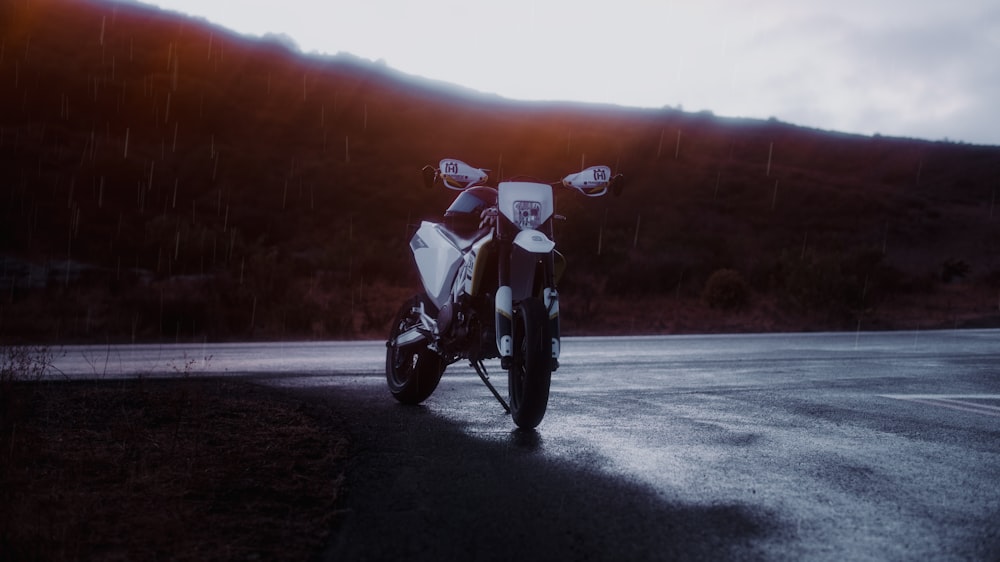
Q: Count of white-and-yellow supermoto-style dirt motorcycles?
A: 1